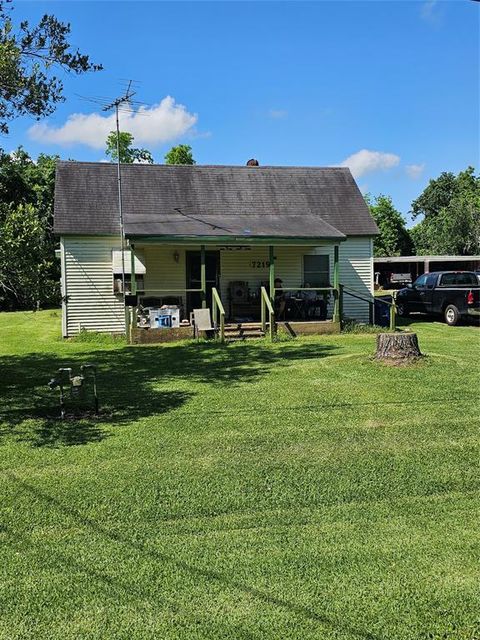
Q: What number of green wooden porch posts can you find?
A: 4